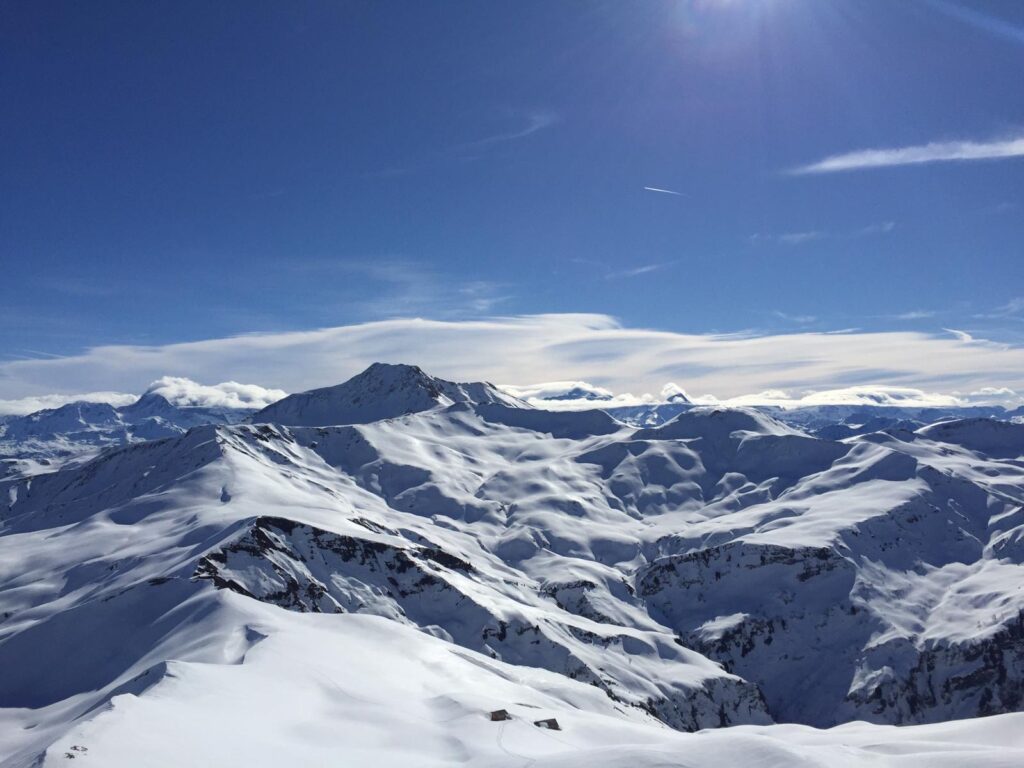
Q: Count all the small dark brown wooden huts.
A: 2